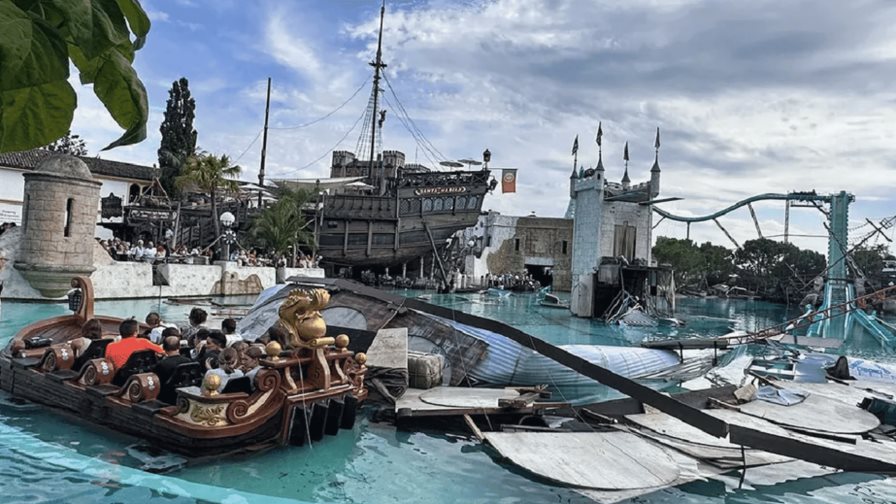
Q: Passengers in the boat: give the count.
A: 12